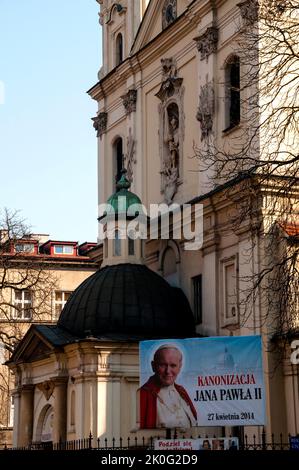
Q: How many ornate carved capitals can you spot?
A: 4